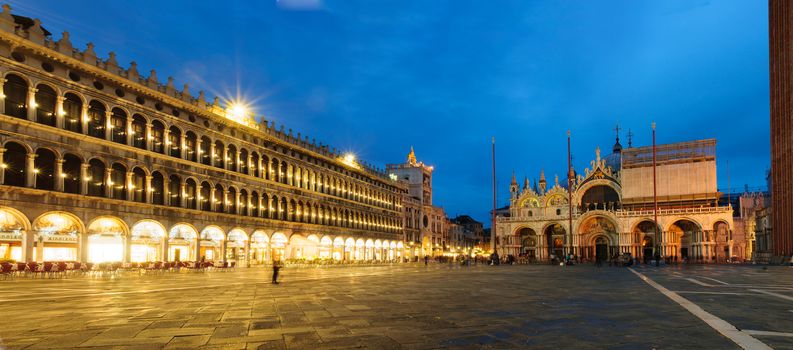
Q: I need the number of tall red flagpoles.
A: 3